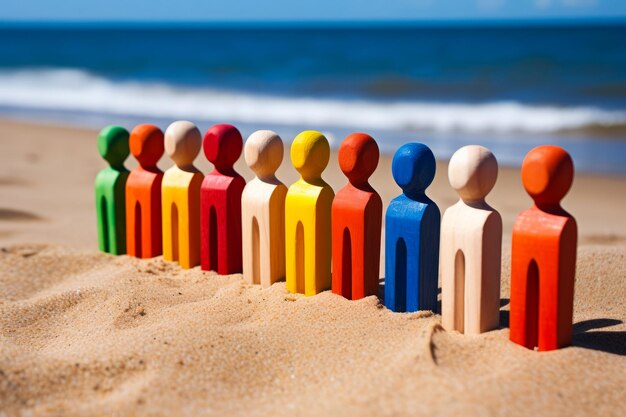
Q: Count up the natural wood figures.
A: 2